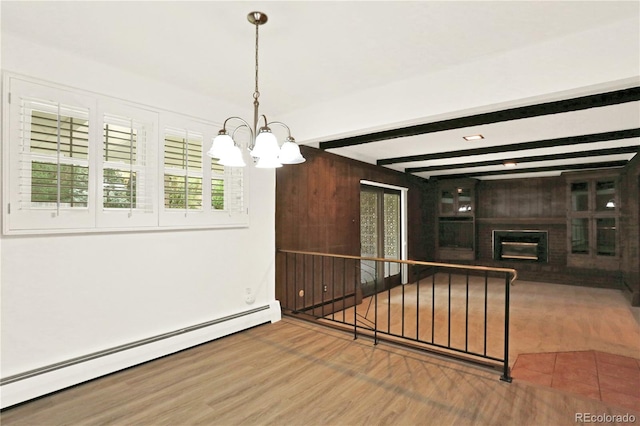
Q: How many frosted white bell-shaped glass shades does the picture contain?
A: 5